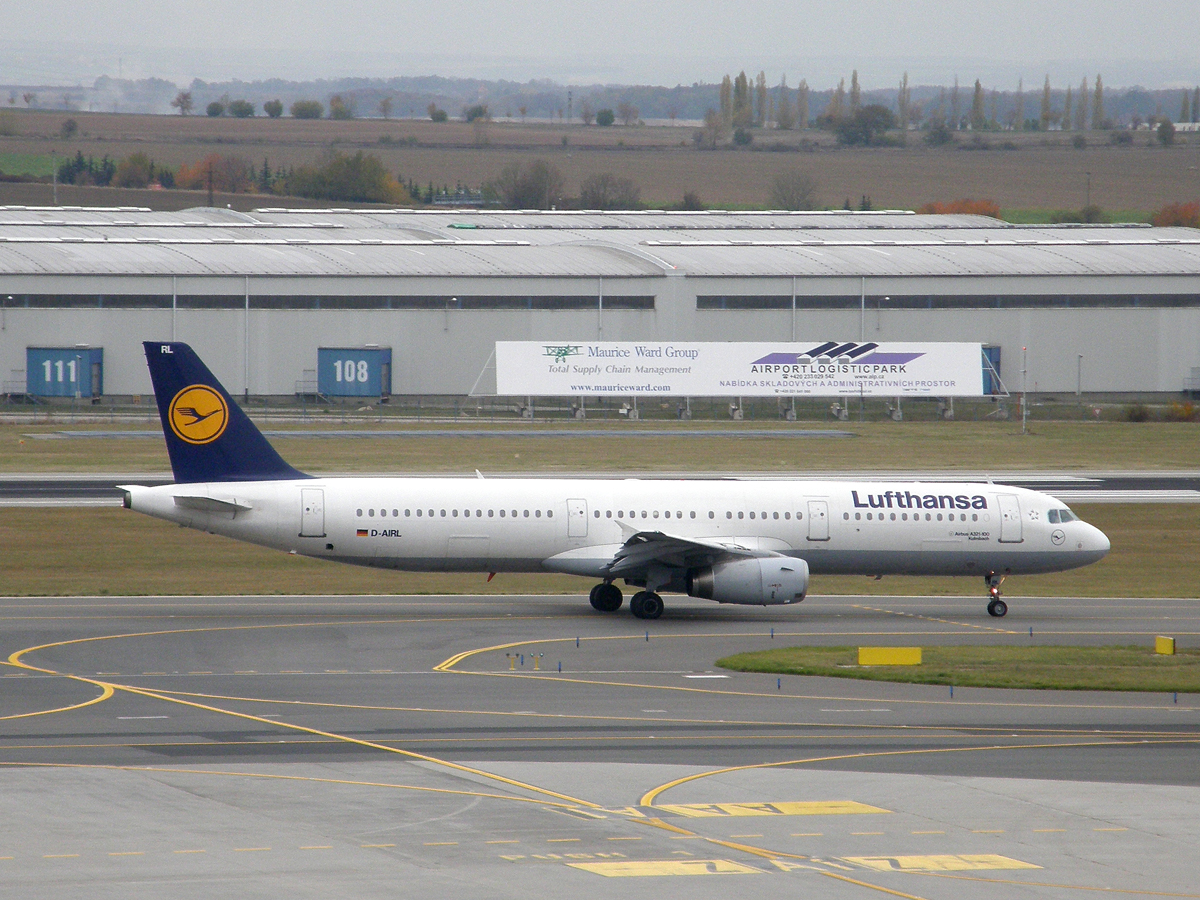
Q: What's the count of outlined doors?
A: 4